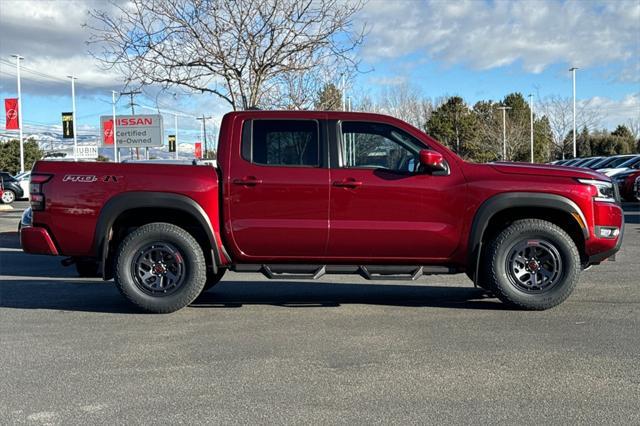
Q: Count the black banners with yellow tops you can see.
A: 2